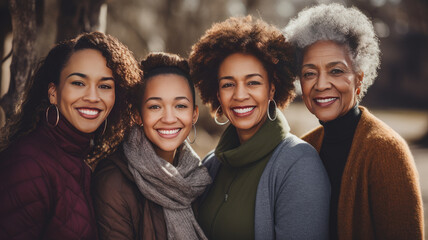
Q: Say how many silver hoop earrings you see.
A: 5